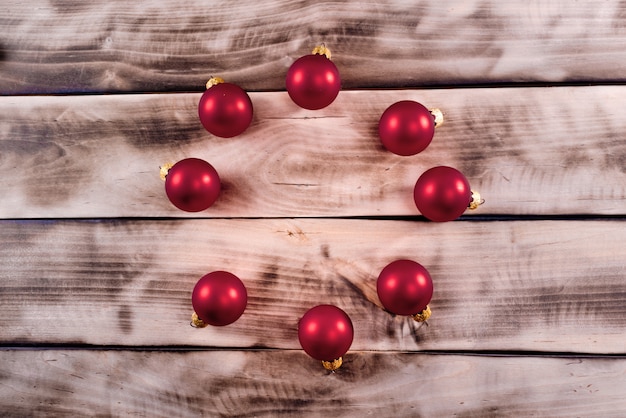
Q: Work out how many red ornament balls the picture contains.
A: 8